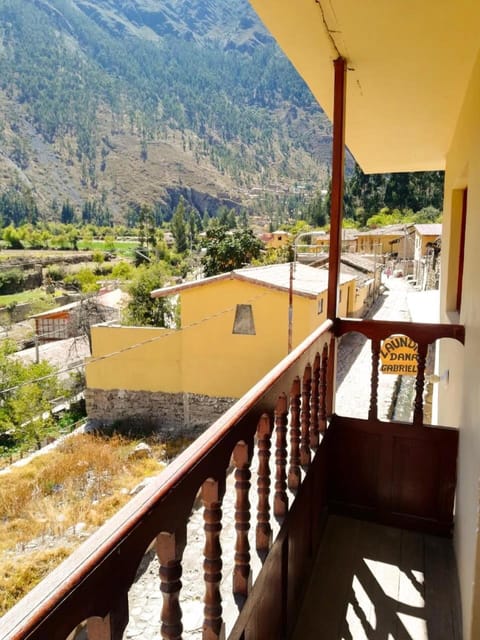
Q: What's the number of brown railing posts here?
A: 12